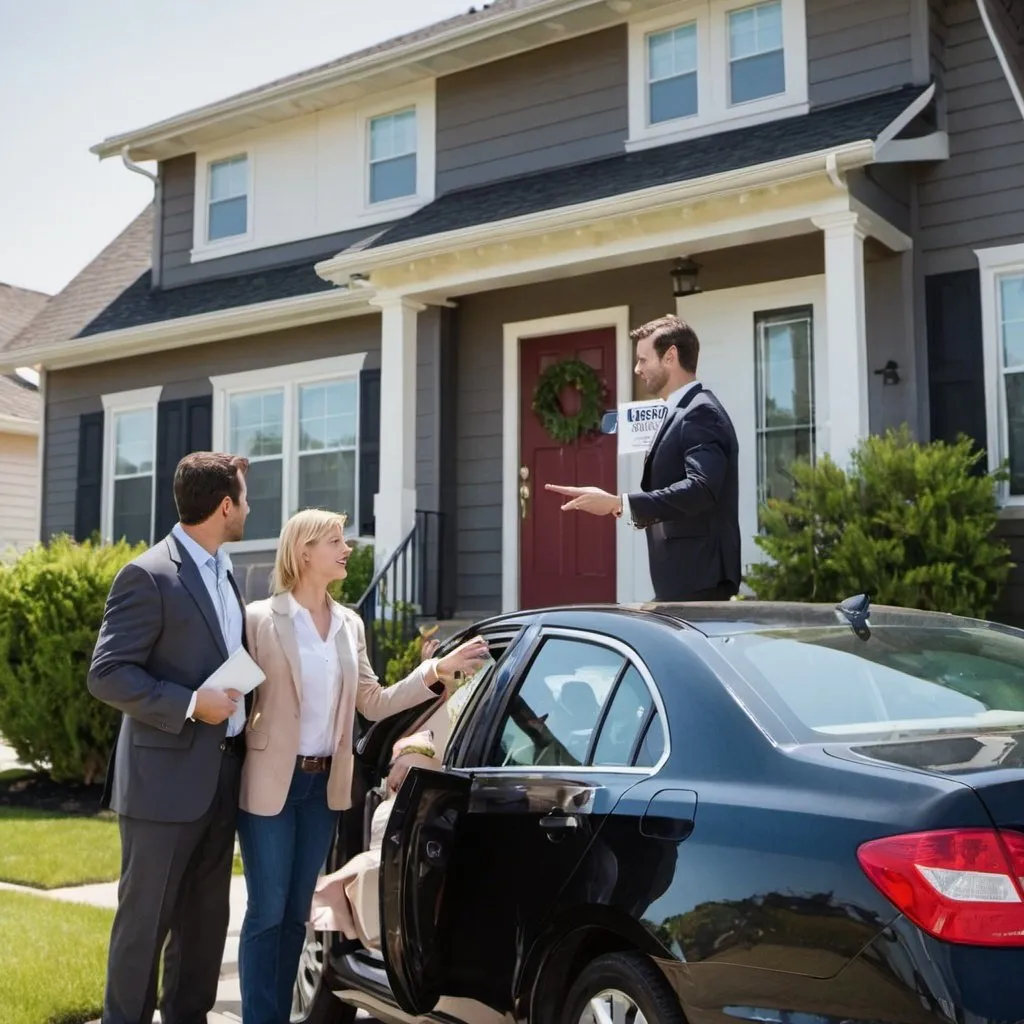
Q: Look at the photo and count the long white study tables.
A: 0